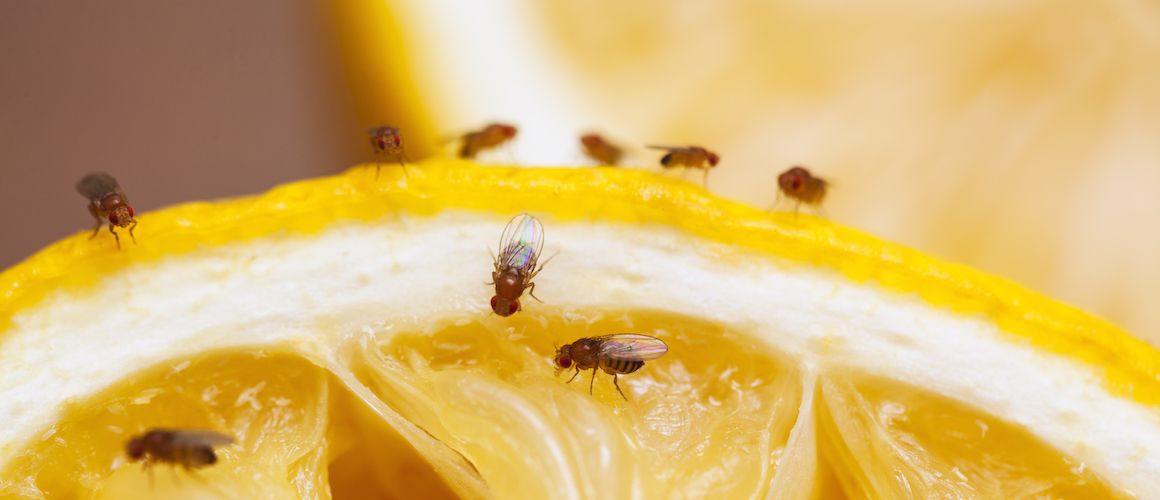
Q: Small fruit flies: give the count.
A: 9